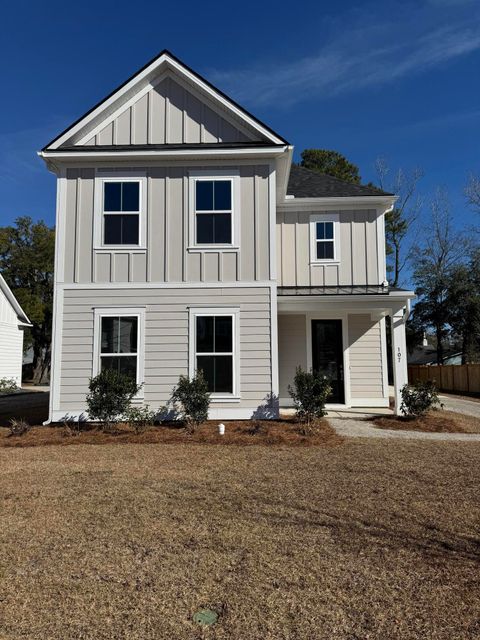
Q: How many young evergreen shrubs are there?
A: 4